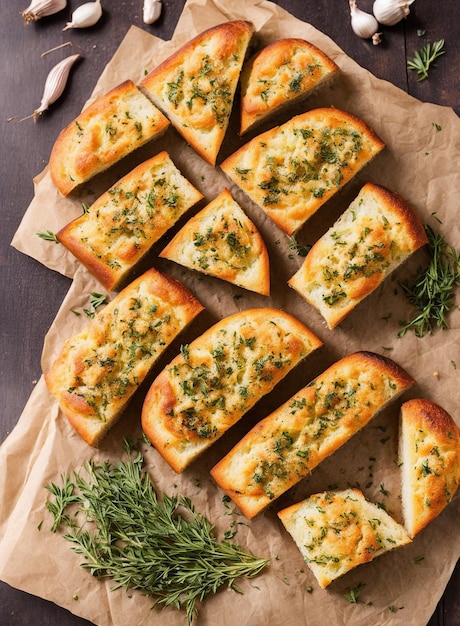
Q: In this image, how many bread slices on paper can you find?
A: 12